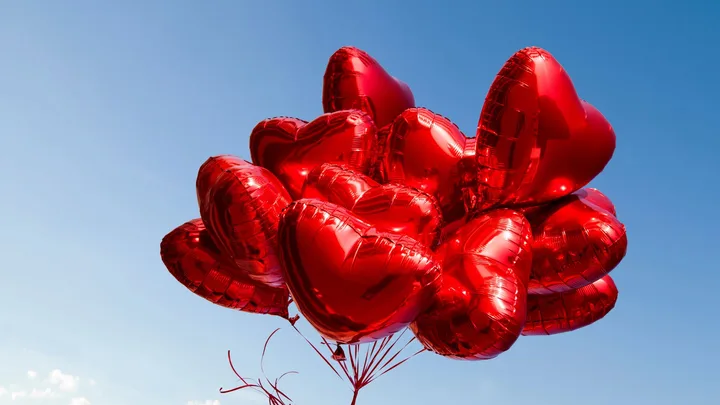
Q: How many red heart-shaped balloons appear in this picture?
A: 11